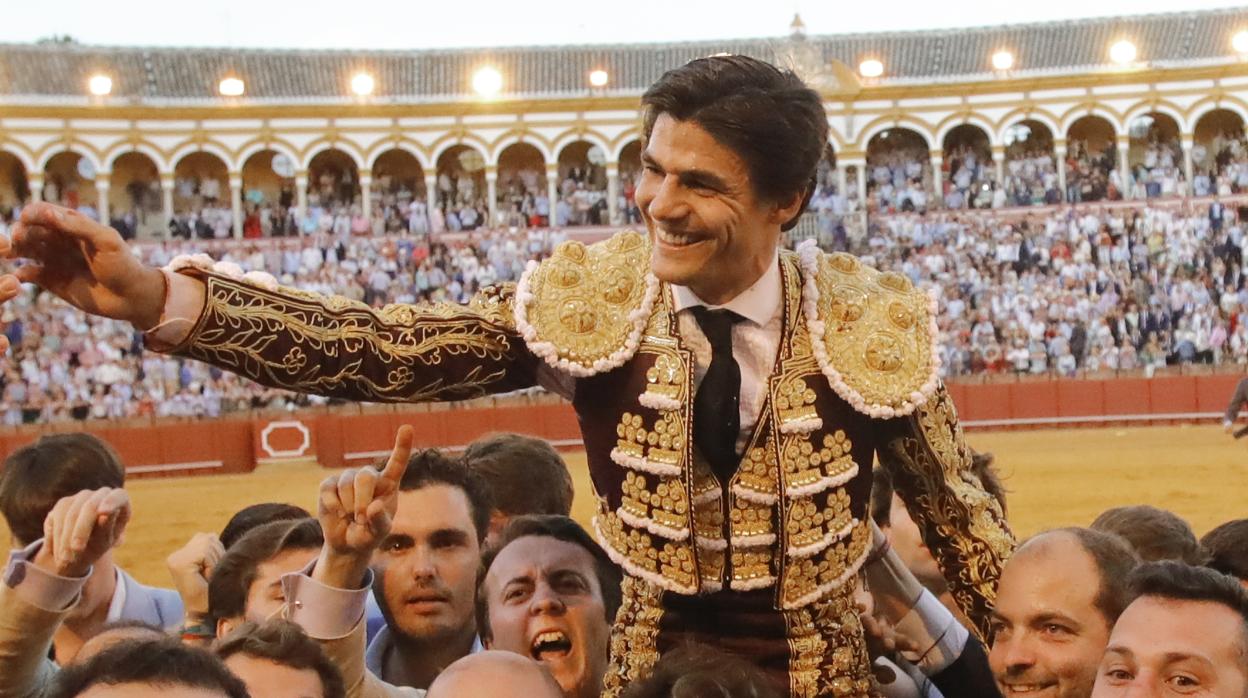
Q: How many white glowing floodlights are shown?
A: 9